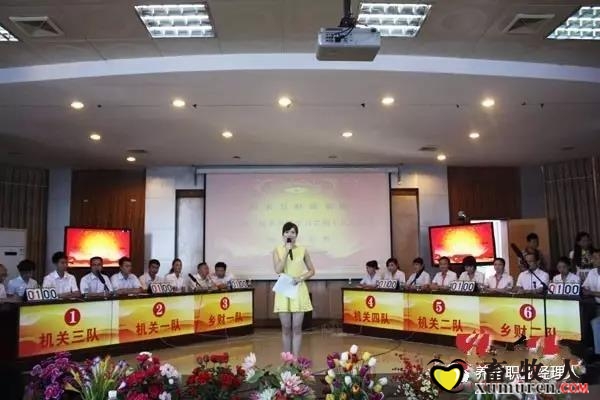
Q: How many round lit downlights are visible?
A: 11